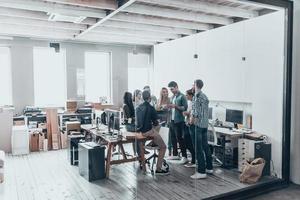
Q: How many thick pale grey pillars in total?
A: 3